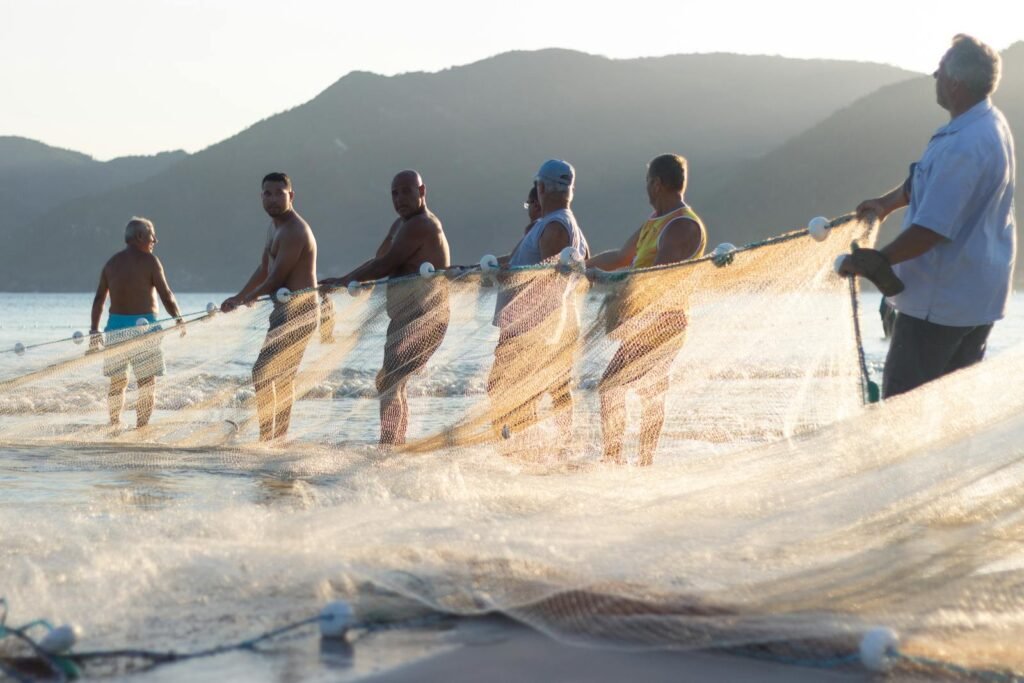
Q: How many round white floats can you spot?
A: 15